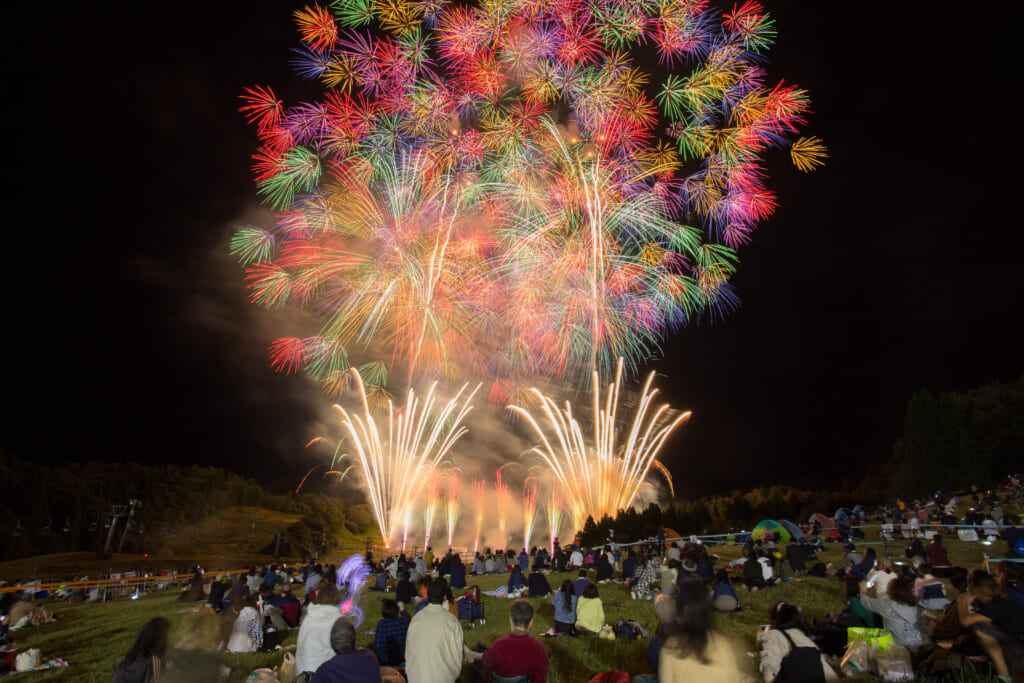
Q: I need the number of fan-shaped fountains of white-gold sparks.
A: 2